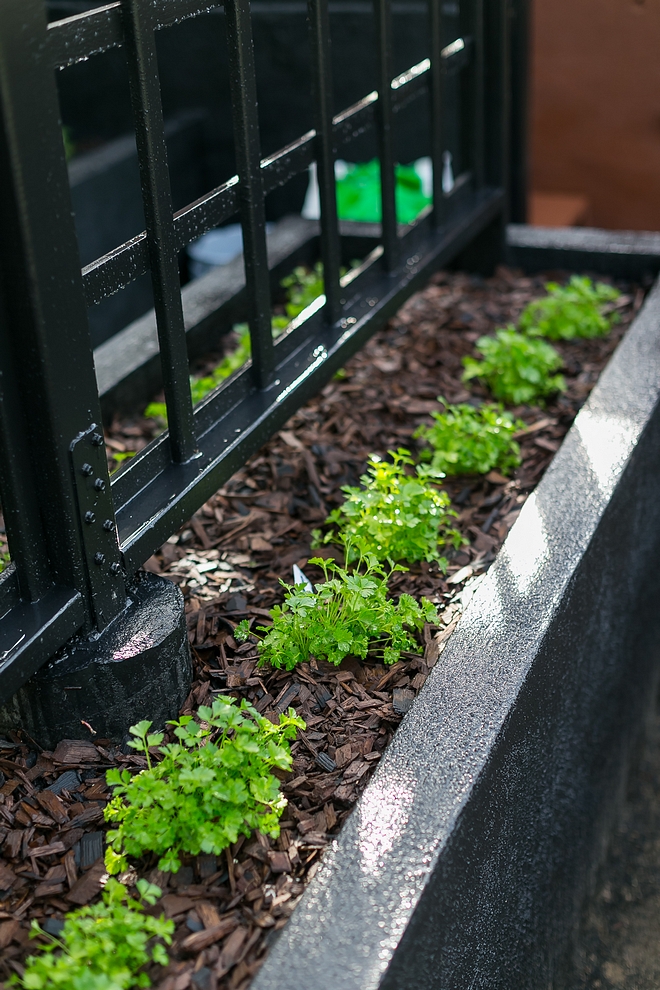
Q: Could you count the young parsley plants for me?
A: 7